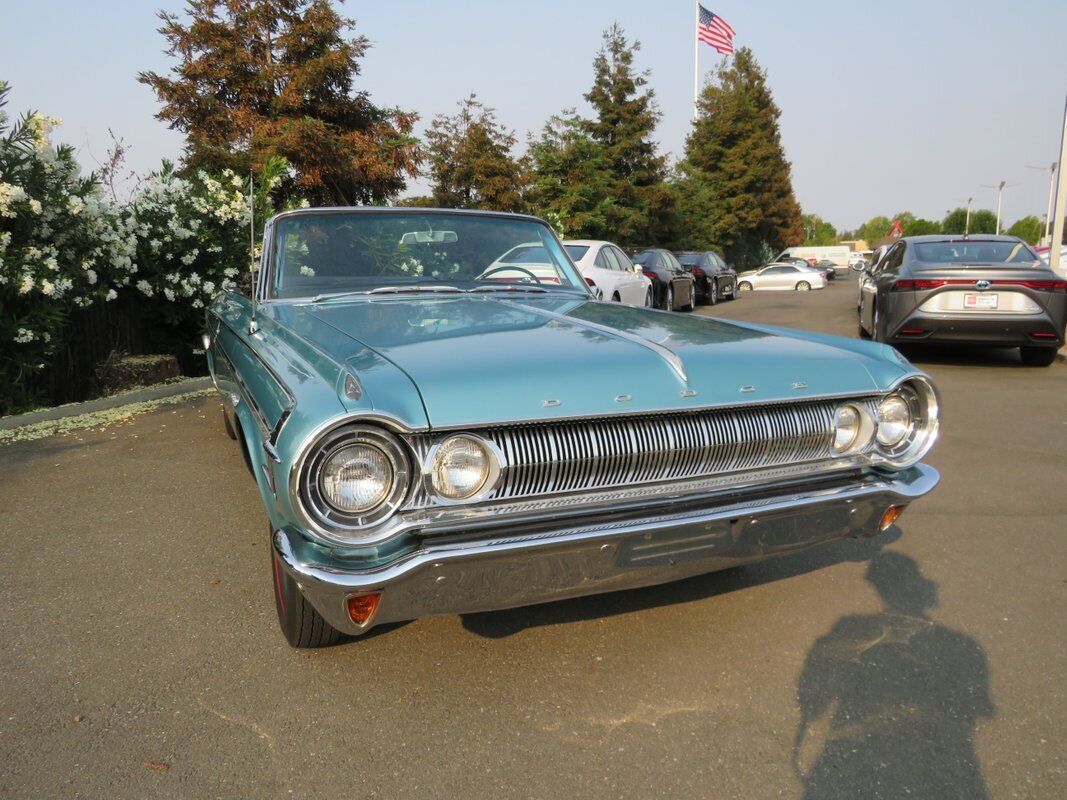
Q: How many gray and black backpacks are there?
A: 0